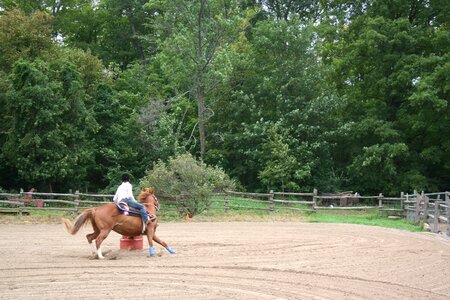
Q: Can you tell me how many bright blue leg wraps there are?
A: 2